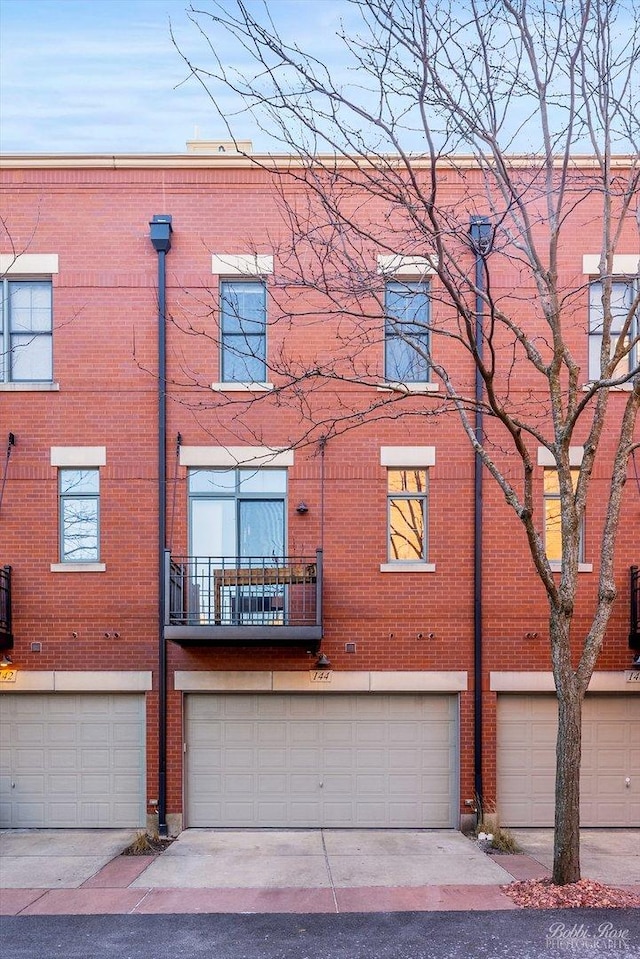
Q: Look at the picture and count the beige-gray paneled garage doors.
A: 3